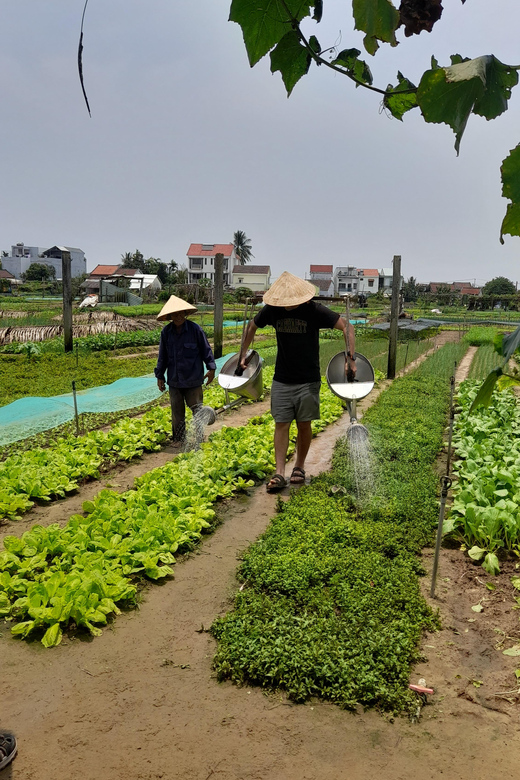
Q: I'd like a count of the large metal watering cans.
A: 2